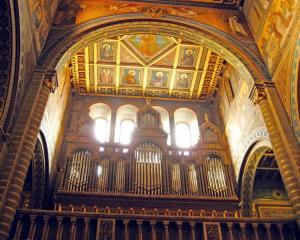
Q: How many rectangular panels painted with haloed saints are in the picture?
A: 6